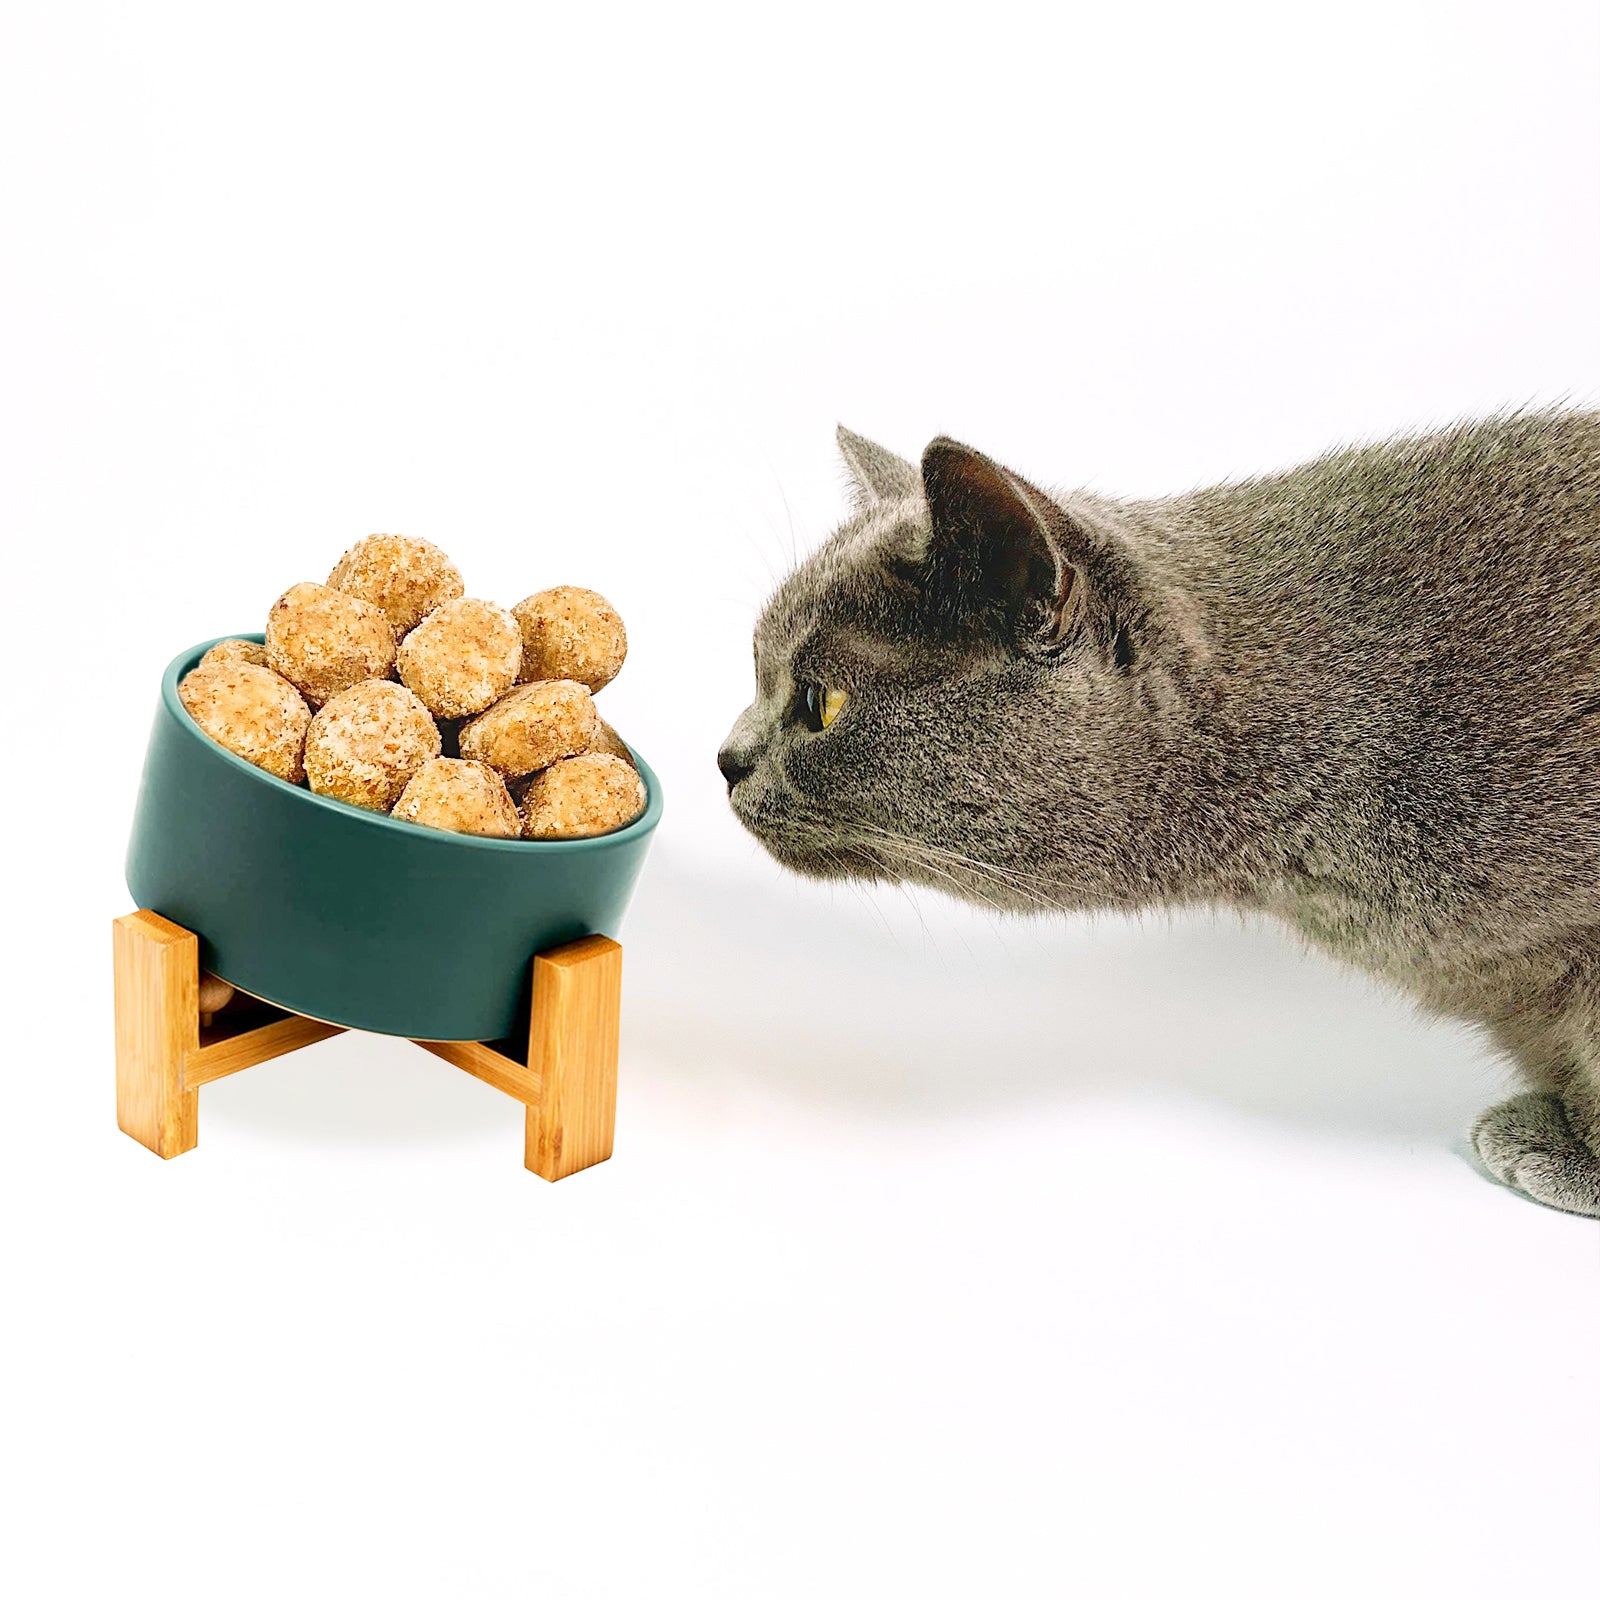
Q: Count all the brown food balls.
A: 11